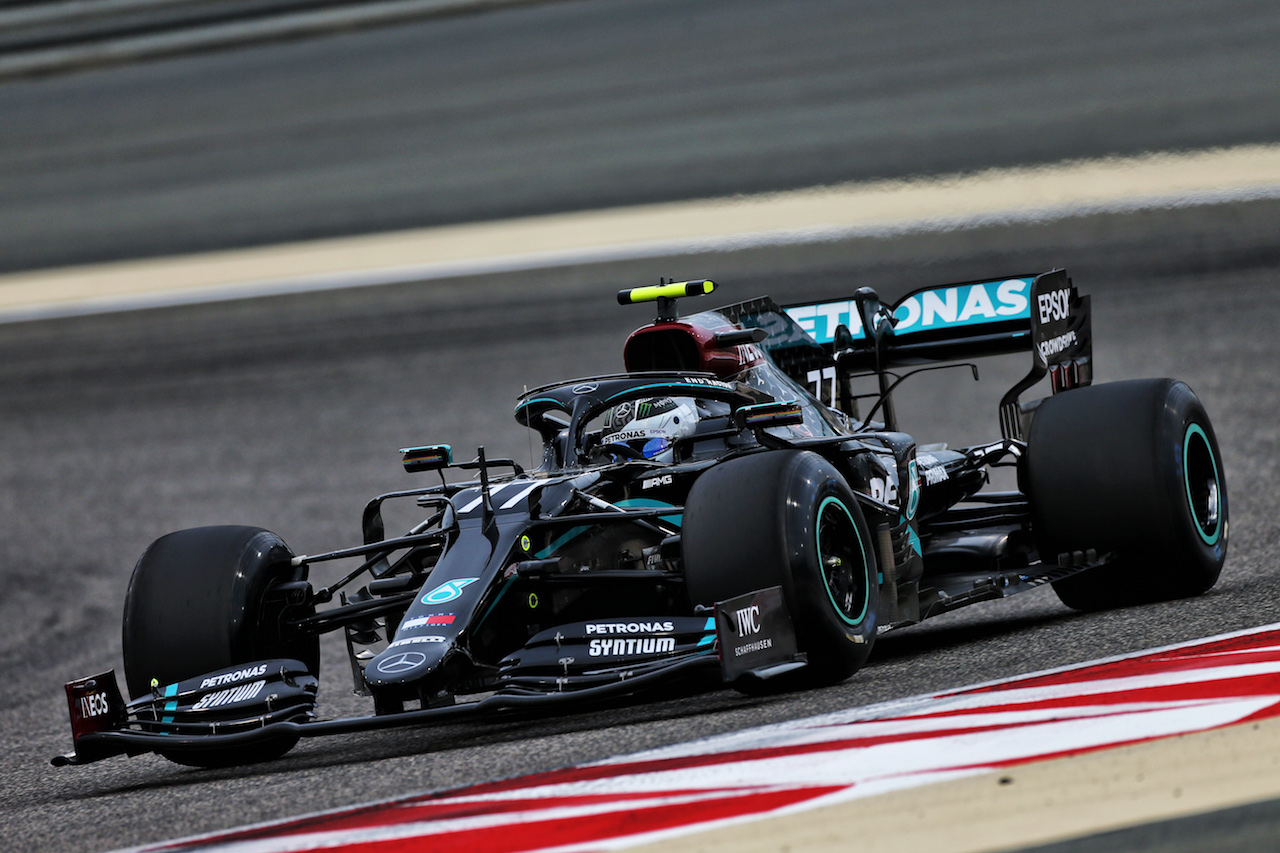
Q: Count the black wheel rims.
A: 2